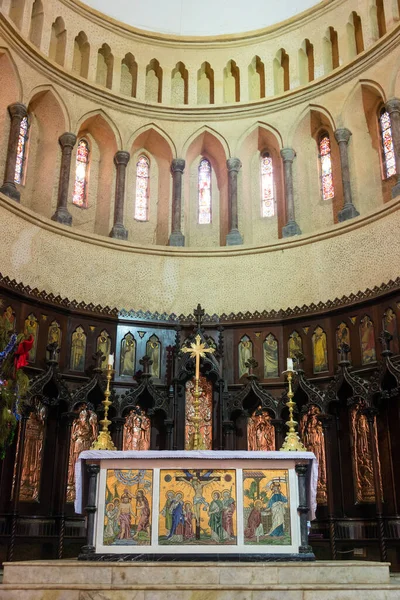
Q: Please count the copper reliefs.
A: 7